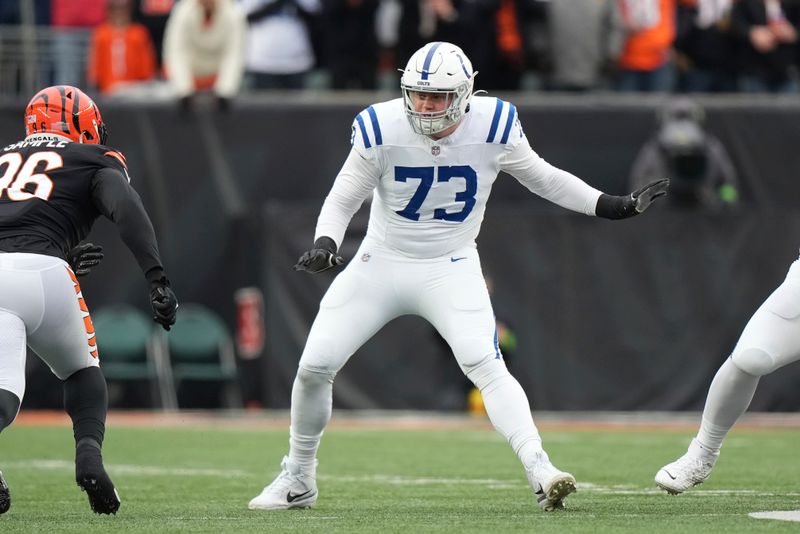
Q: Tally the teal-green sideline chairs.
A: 2